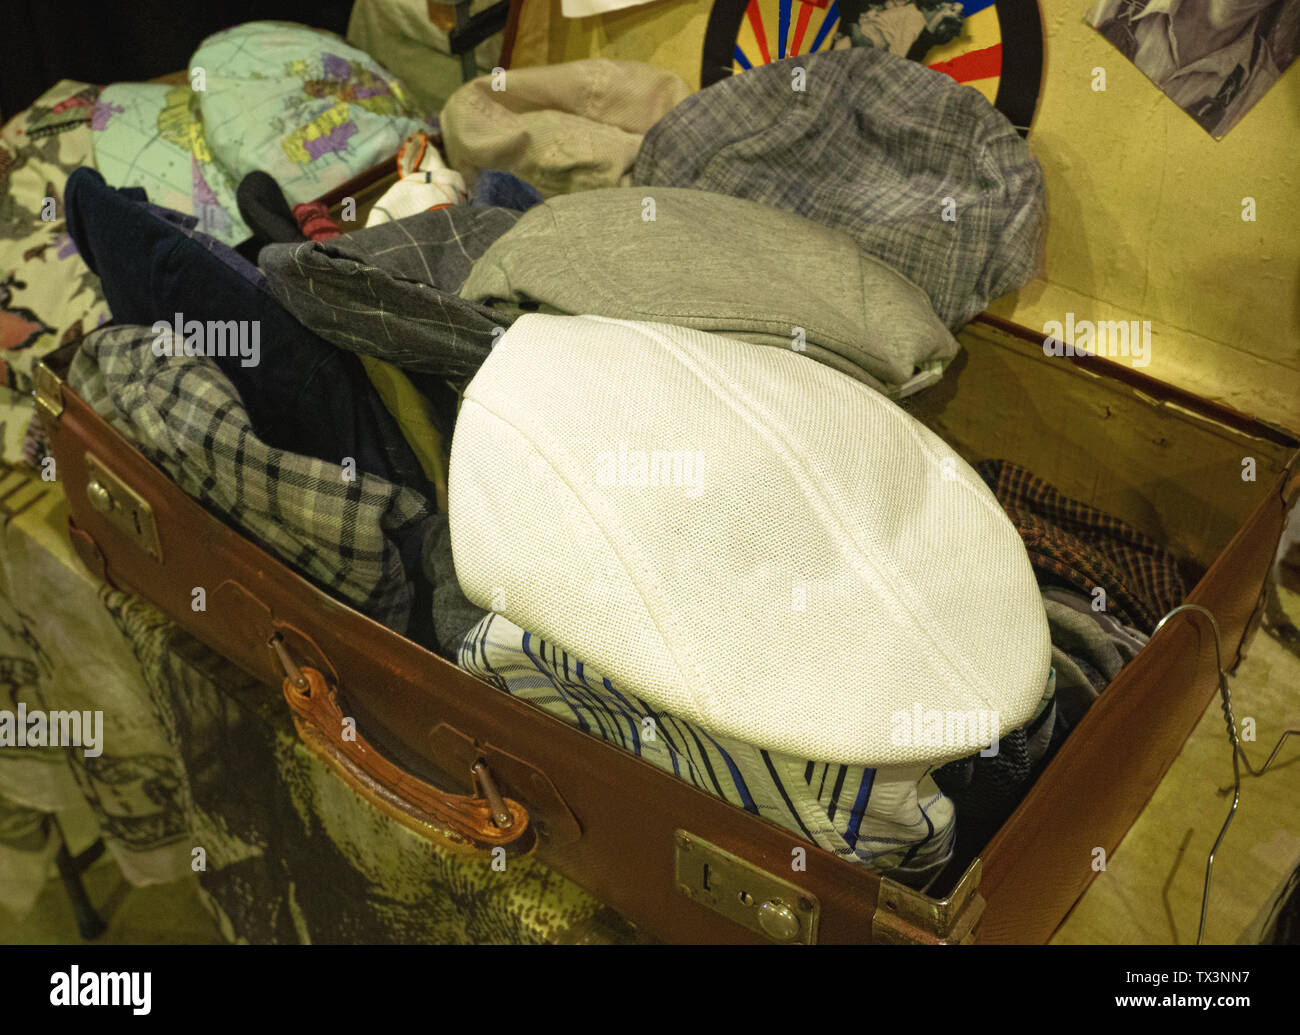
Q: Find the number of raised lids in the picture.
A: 1